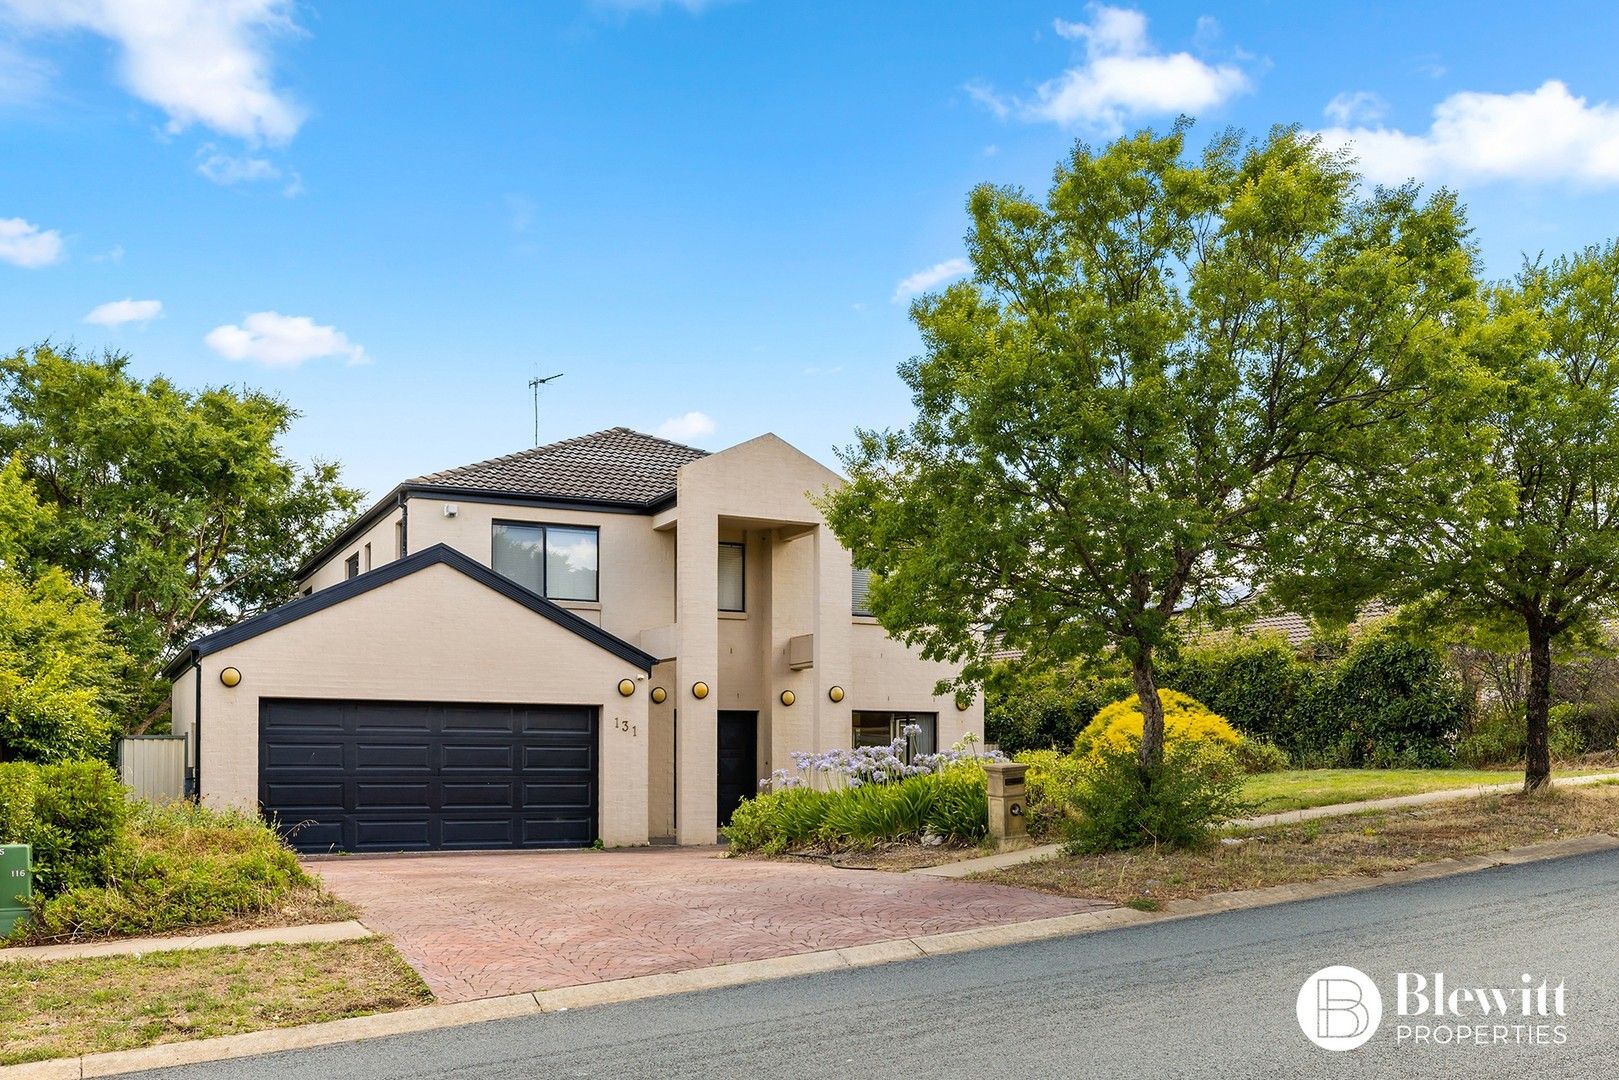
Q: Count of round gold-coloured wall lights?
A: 7